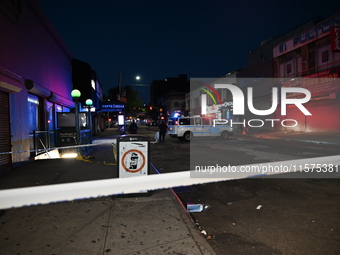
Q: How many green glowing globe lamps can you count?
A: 2